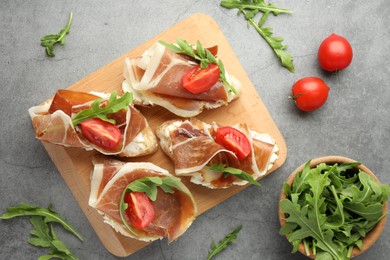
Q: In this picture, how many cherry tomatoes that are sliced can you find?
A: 4